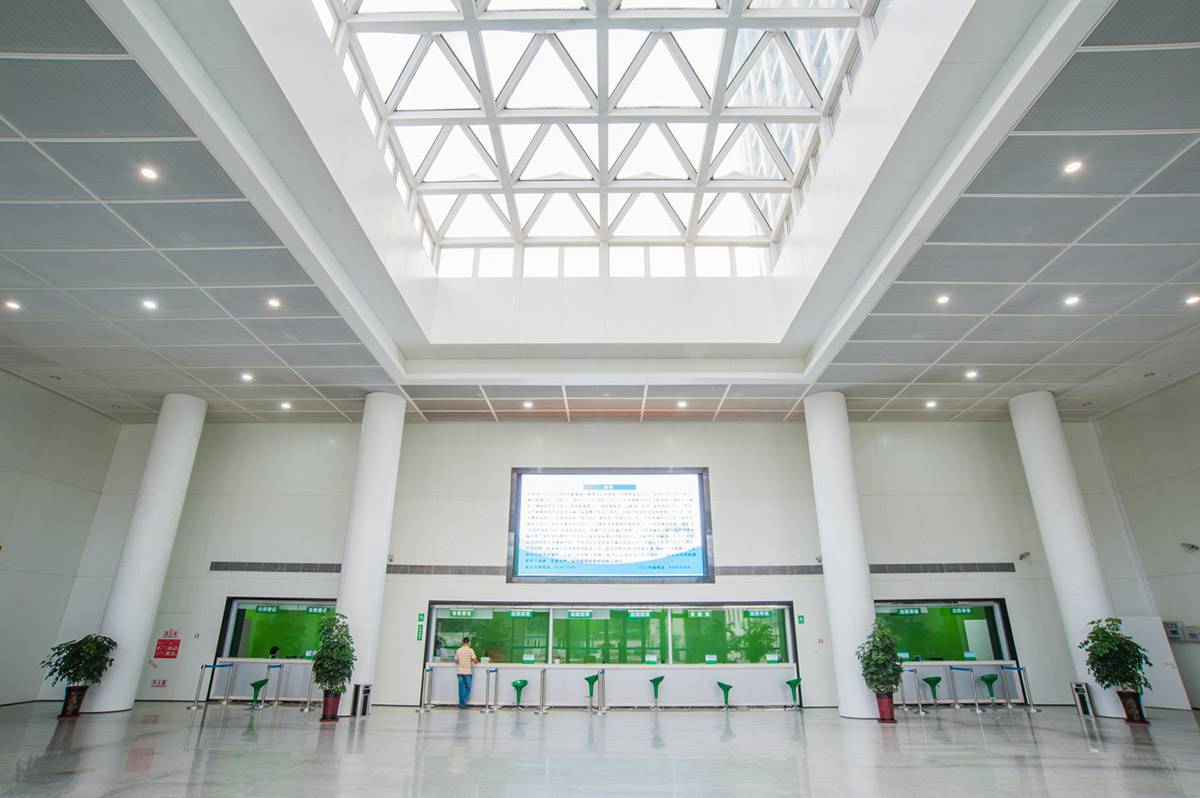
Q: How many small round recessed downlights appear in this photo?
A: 14